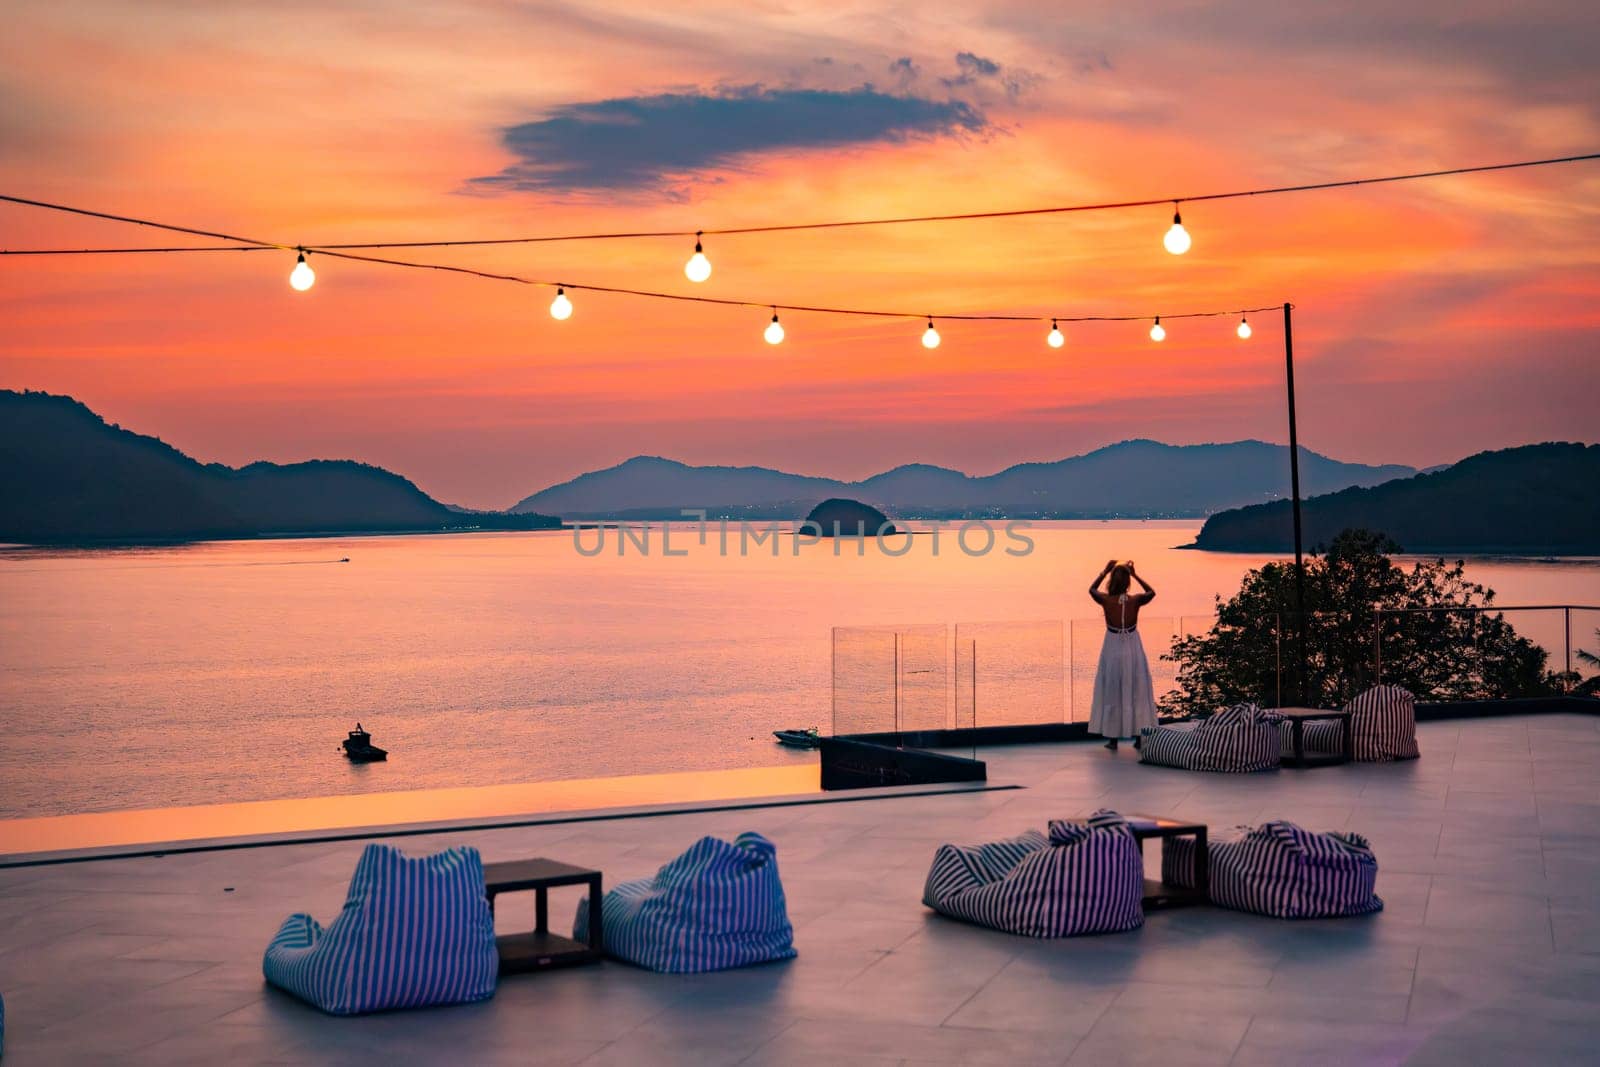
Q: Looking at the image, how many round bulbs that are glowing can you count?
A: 9